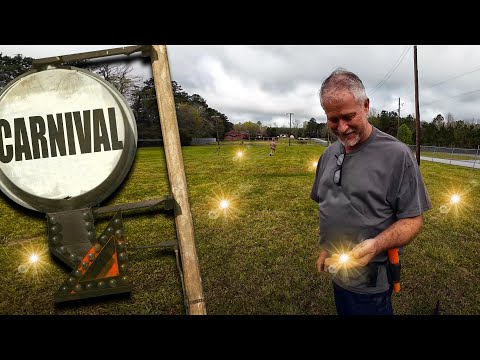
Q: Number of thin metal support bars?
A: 3